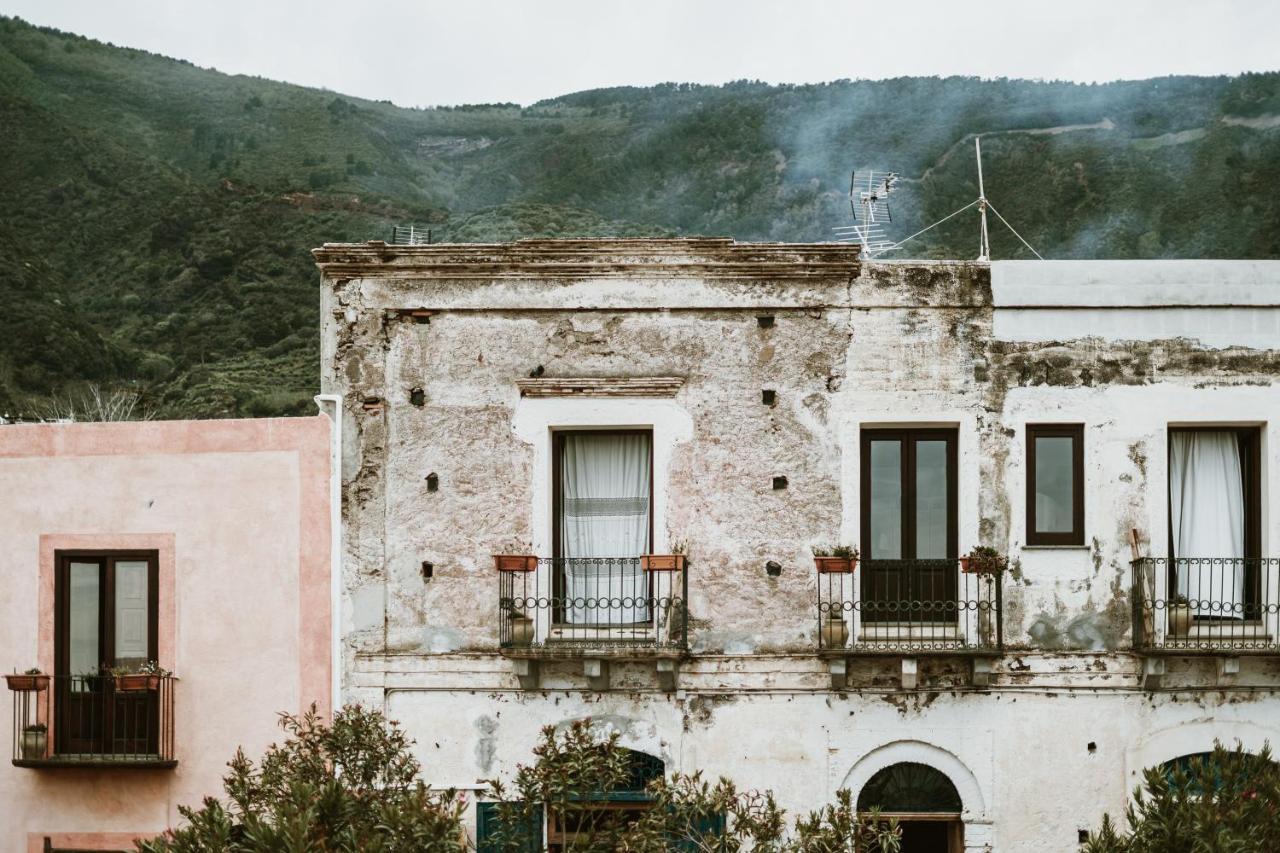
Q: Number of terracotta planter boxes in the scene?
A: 6